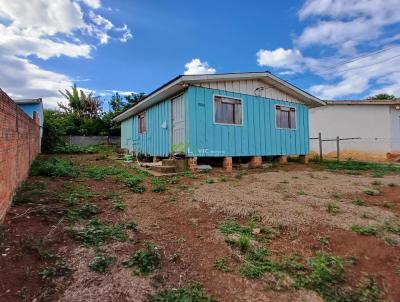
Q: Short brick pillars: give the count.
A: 5